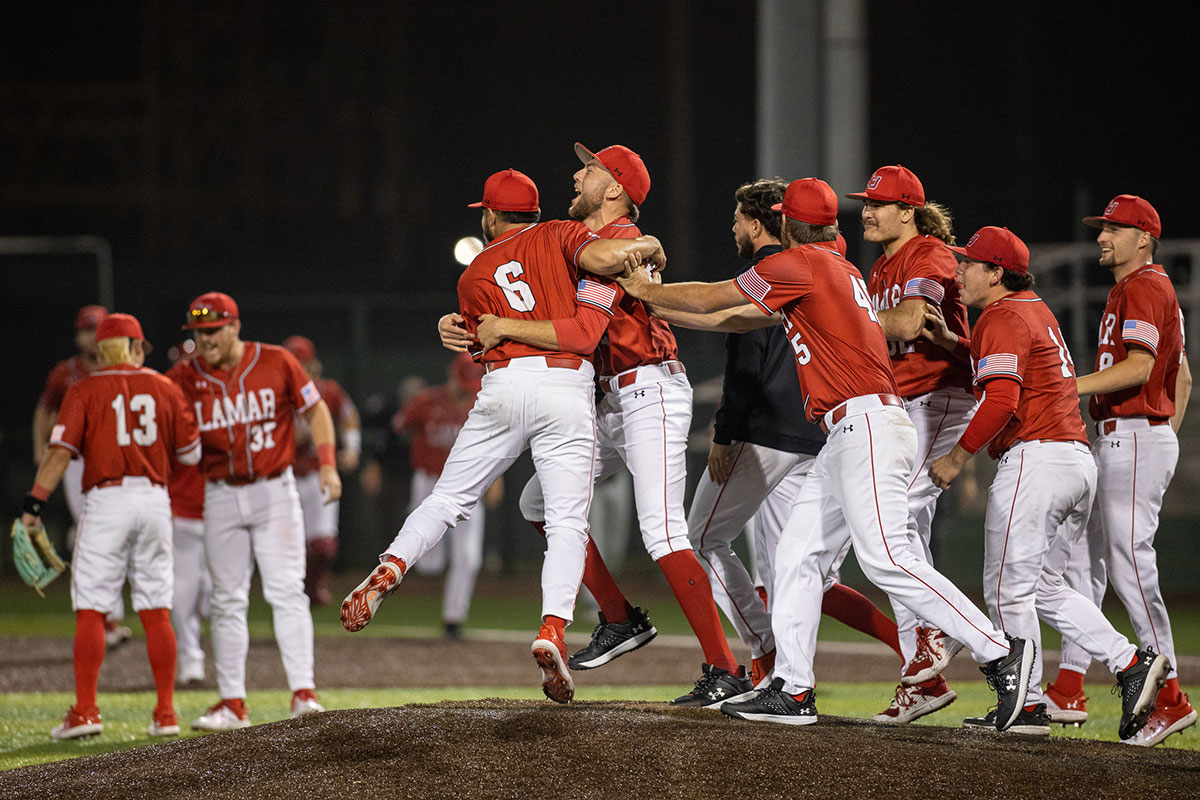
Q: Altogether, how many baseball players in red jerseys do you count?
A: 12